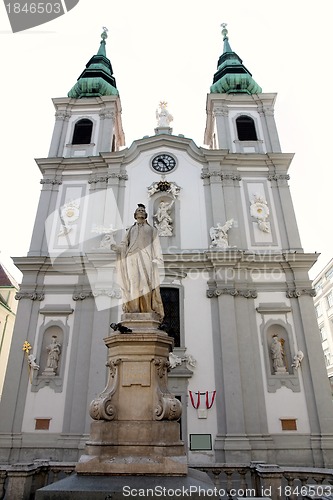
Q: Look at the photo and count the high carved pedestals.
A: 1